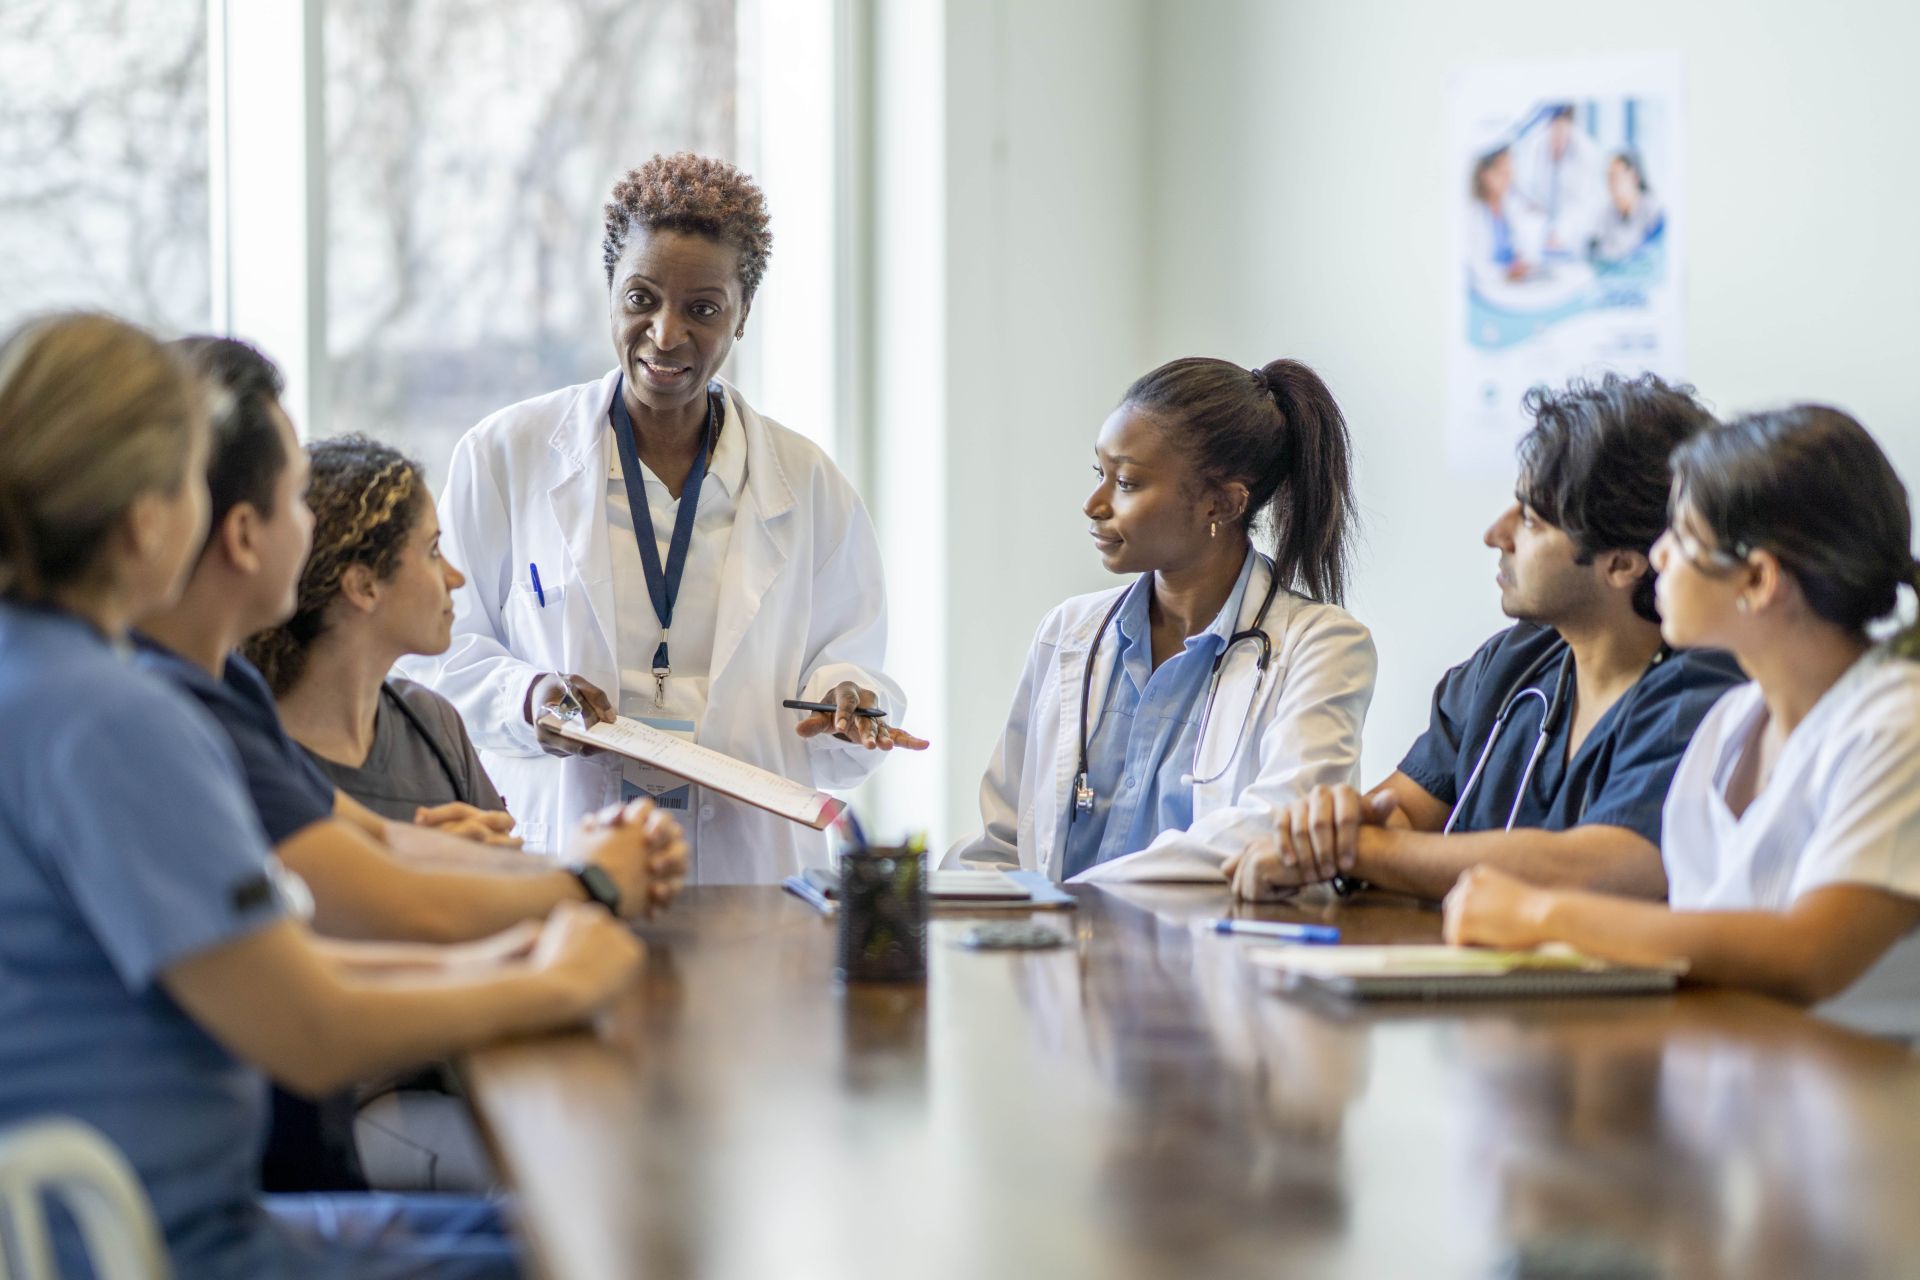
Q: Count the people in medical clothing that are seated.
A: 6